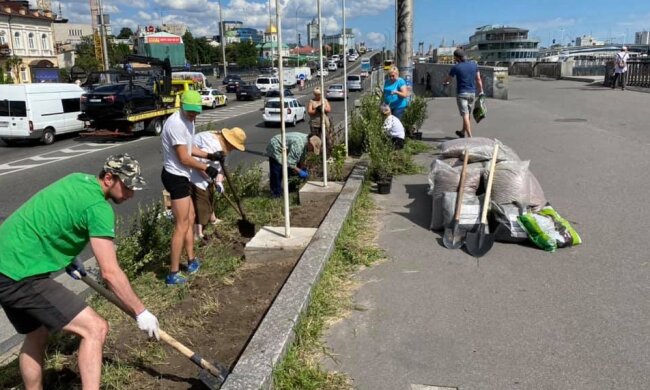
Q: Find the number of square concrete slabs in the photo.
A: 2